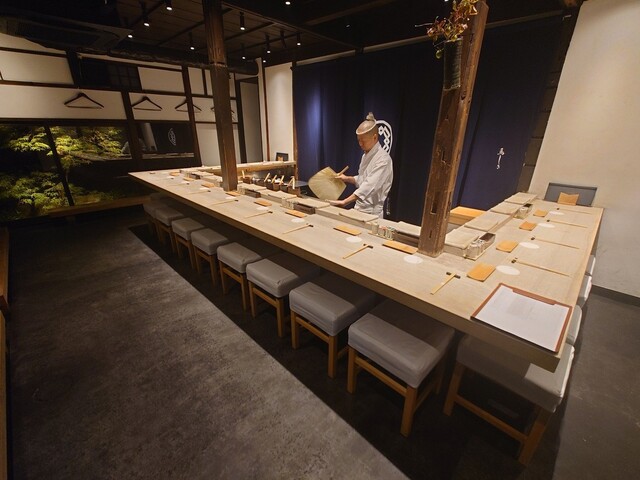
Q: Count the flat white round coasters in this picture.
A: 12